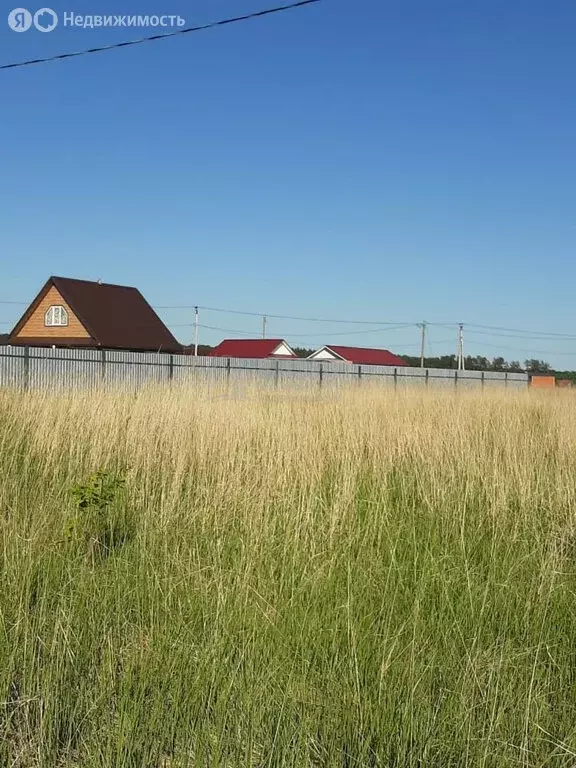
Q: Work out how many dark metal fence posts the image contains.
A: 12